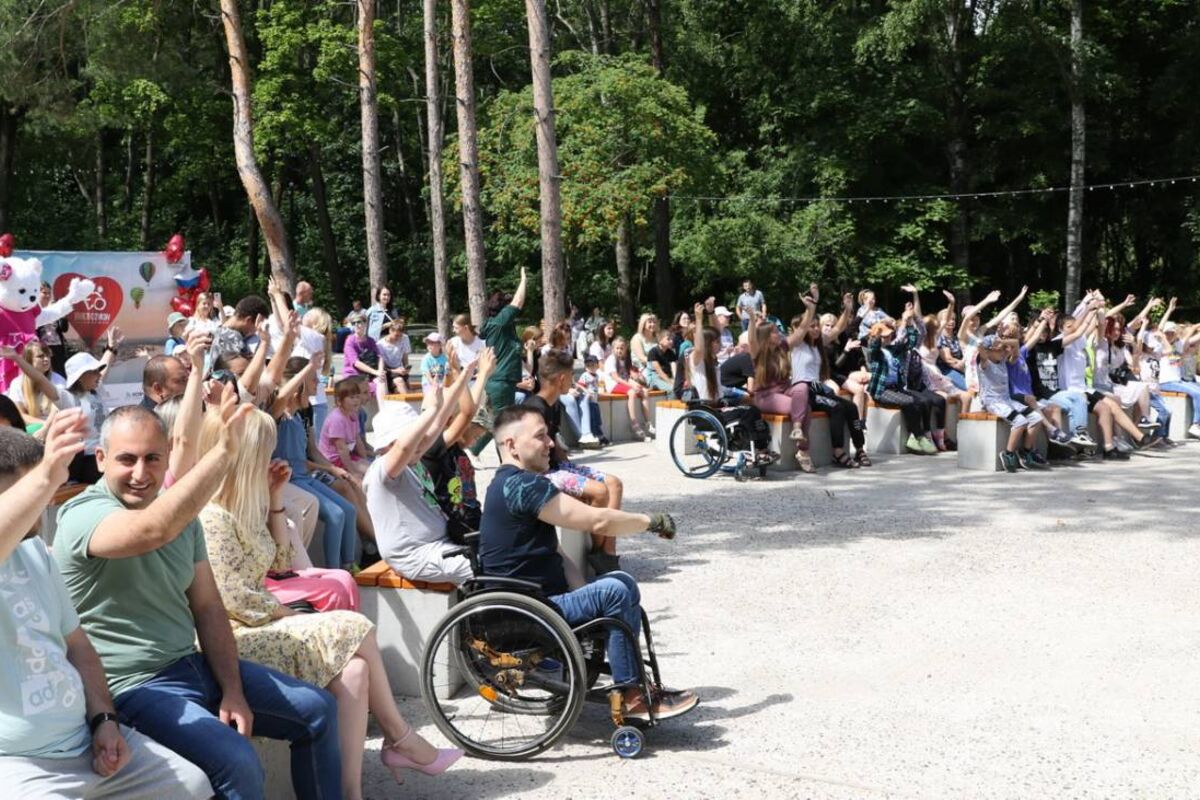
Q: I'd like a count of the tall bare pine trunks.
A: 5